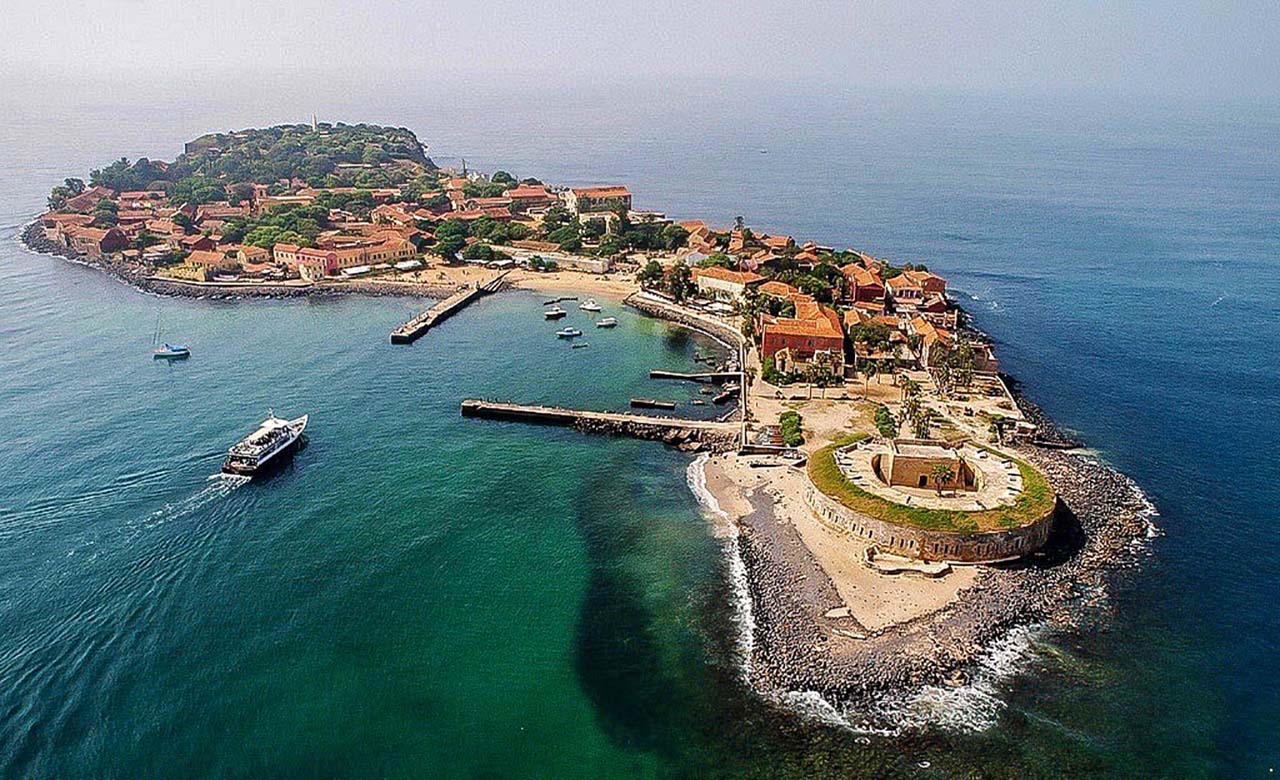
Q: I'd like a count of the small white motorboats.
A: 4